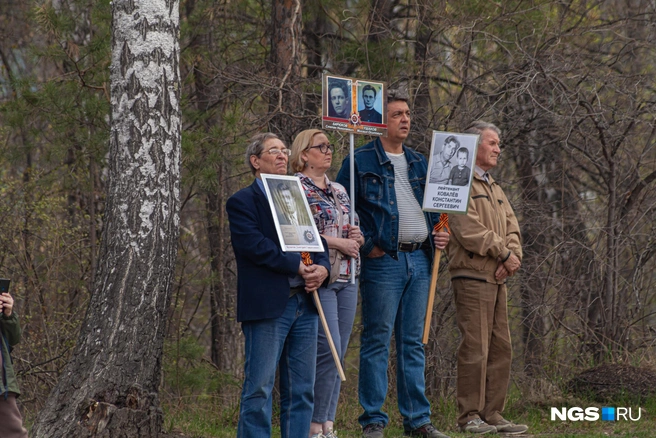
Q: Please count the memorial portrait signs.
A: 3